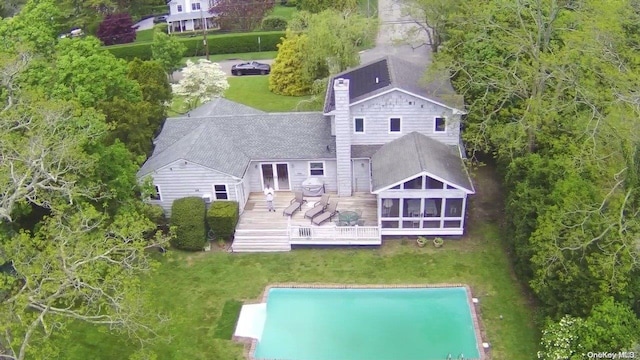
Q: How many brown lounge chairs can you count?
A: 3